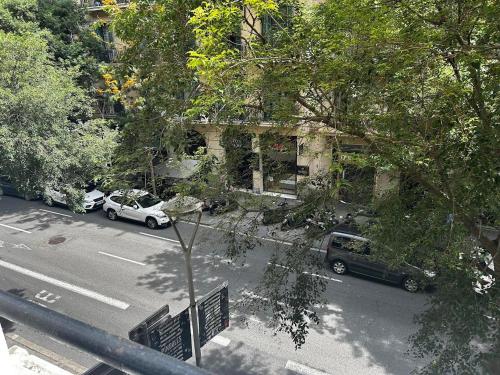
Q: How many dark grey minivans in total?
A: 1